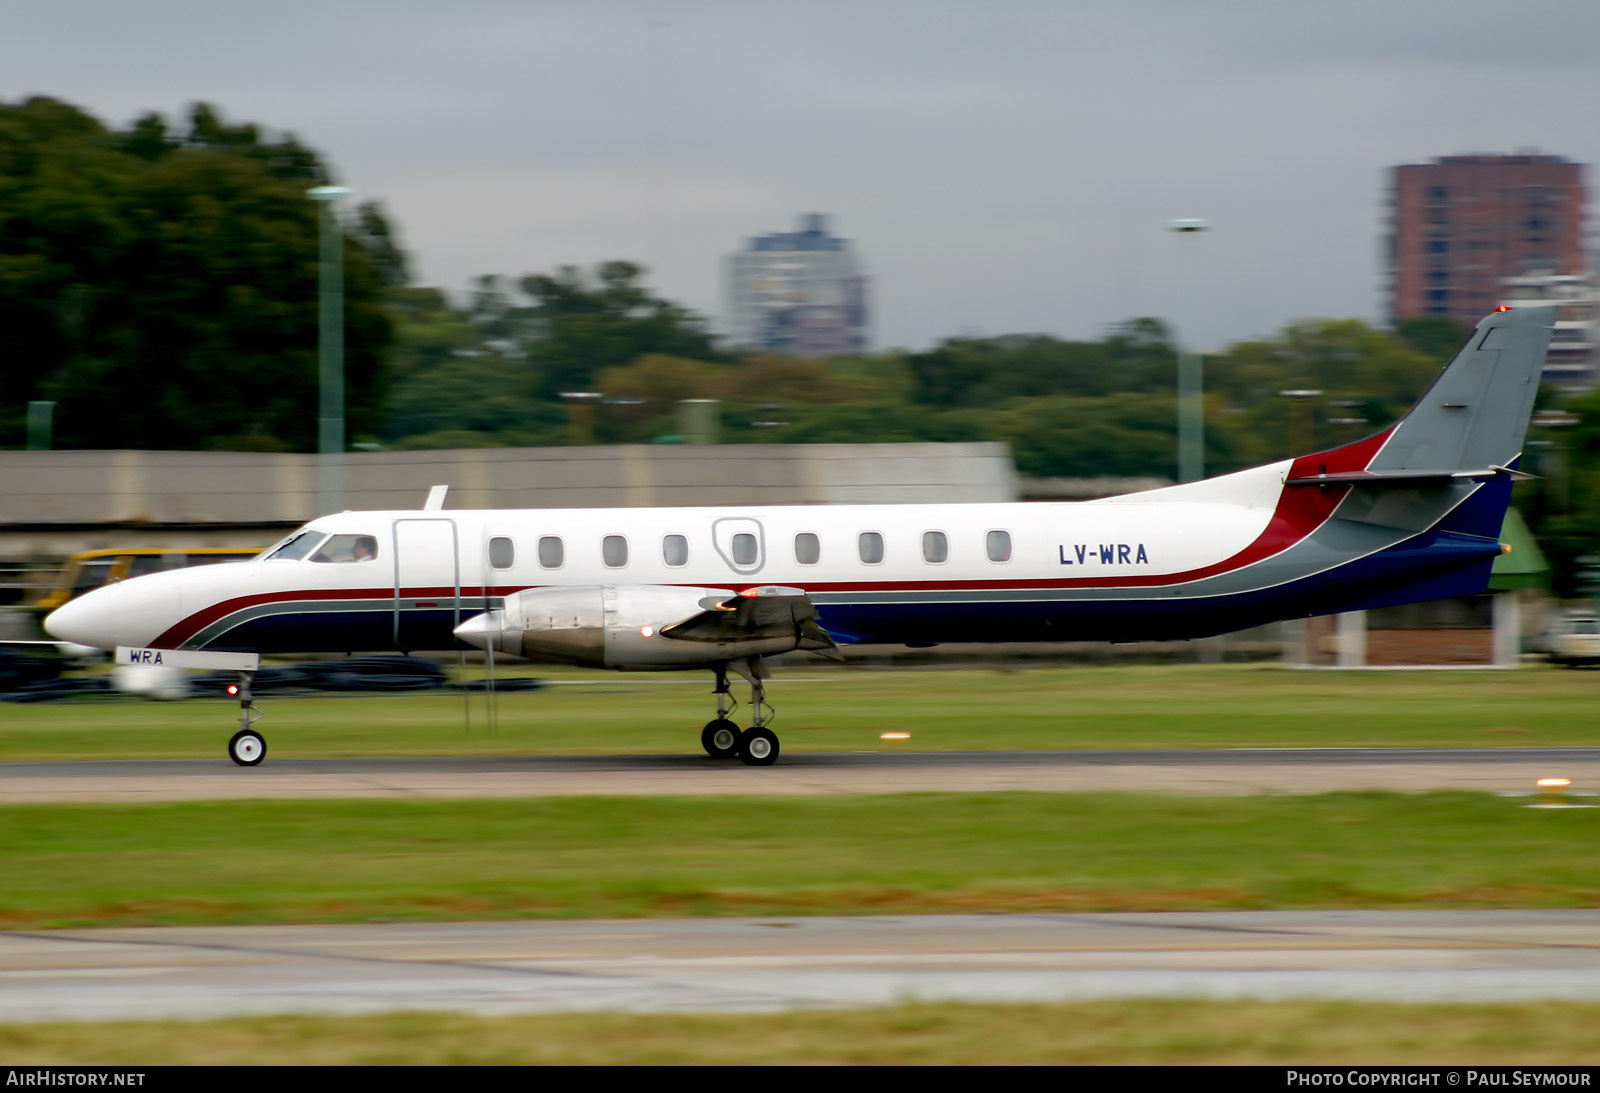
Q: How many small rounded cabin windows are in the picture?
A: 9